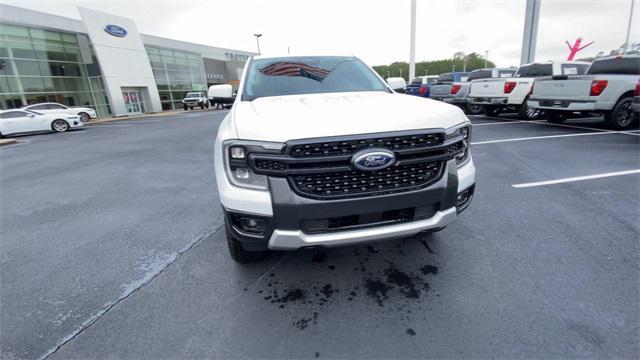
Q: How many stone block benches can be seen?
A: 0